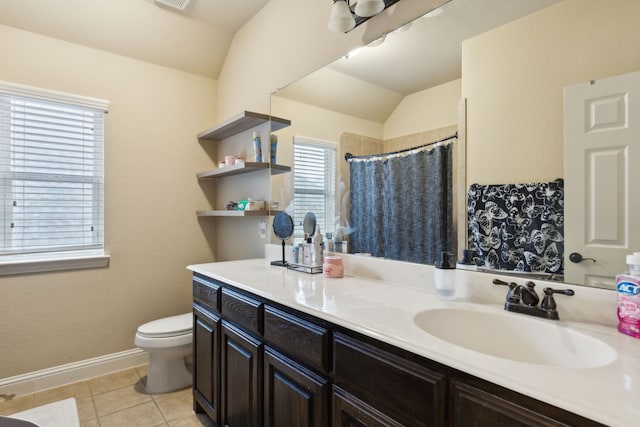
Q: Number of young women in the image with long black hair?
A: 0